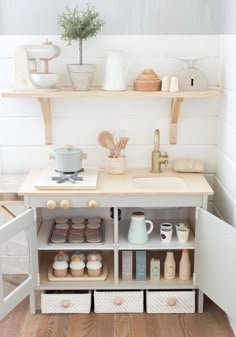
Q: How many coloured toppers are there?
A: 6